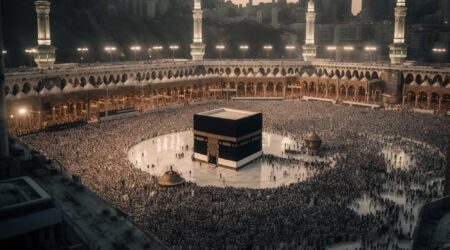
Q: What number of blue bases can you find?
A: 0